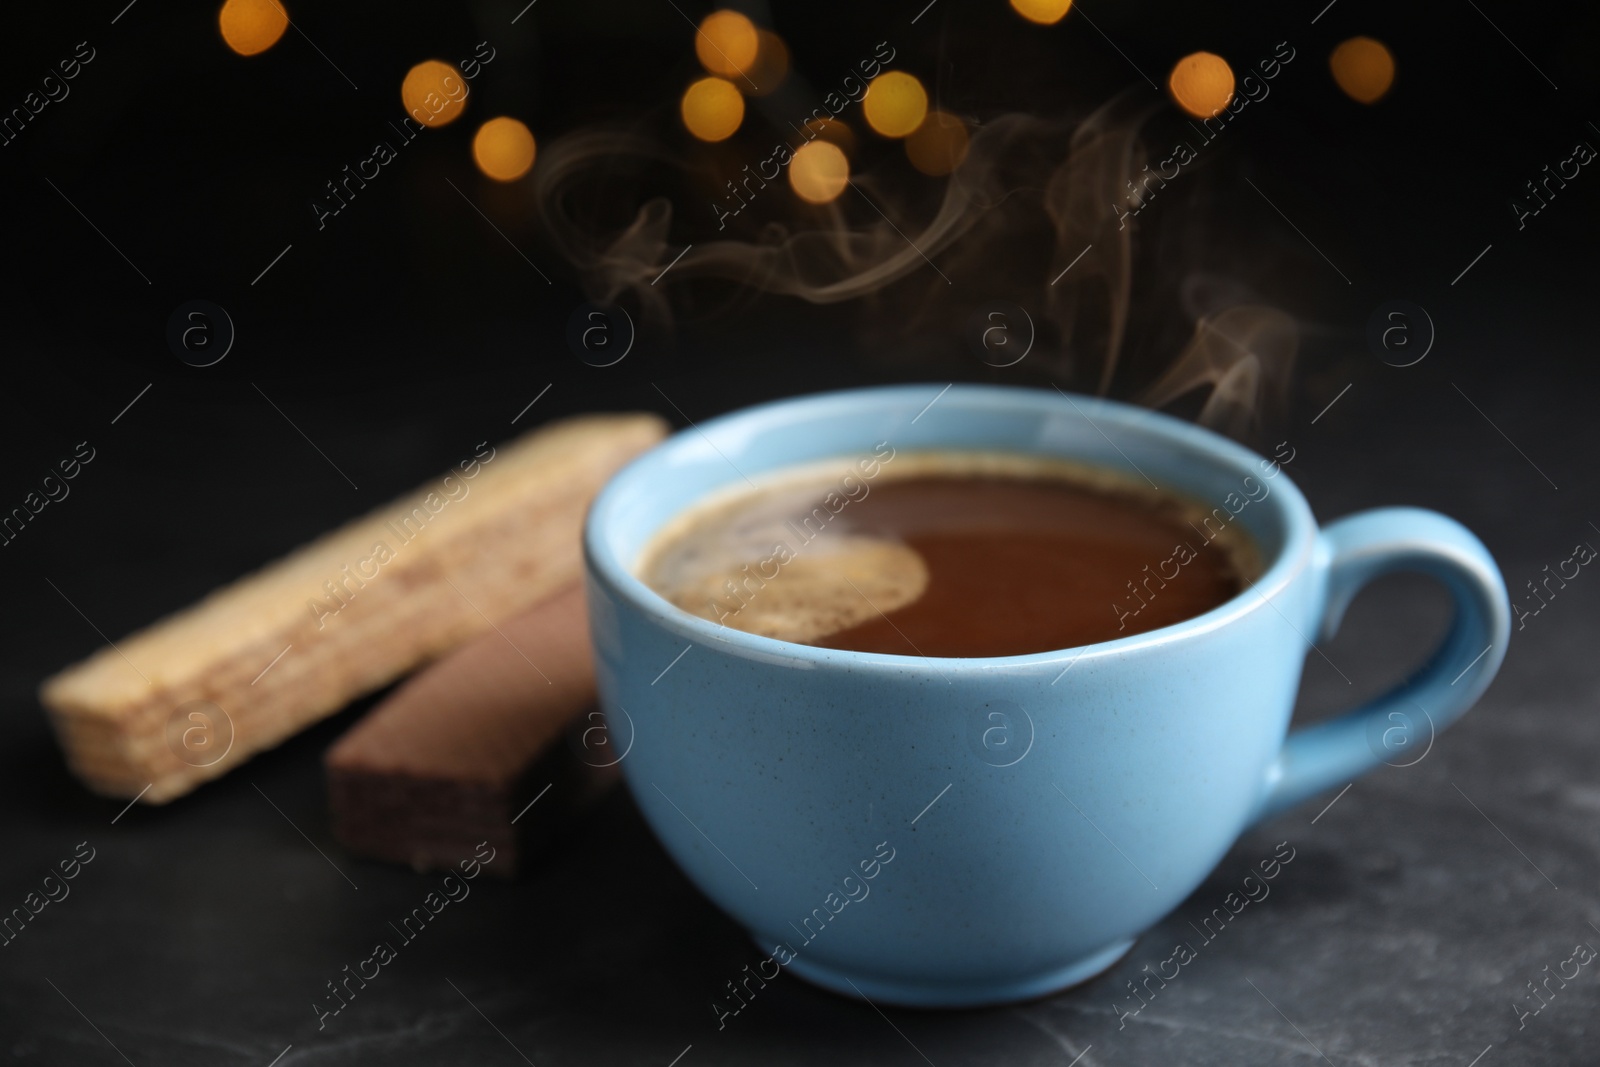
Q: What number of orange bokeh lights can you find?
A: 13